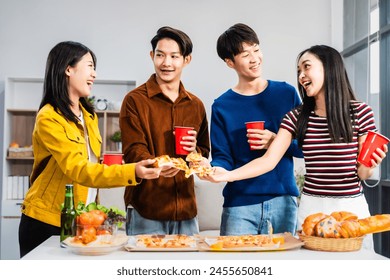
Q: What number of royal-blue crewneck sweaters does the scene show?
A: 1